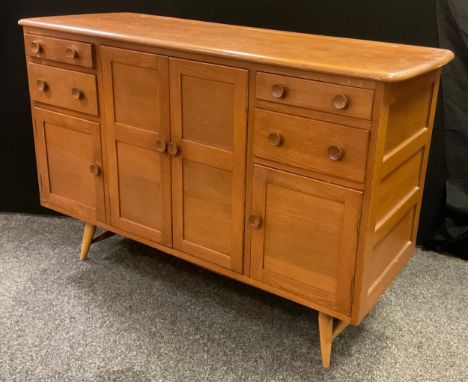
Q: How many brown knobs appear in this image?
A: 12